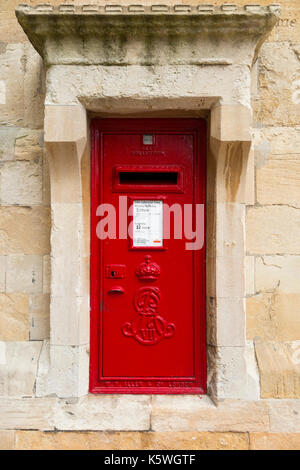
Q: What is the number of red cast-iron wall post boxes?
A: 1